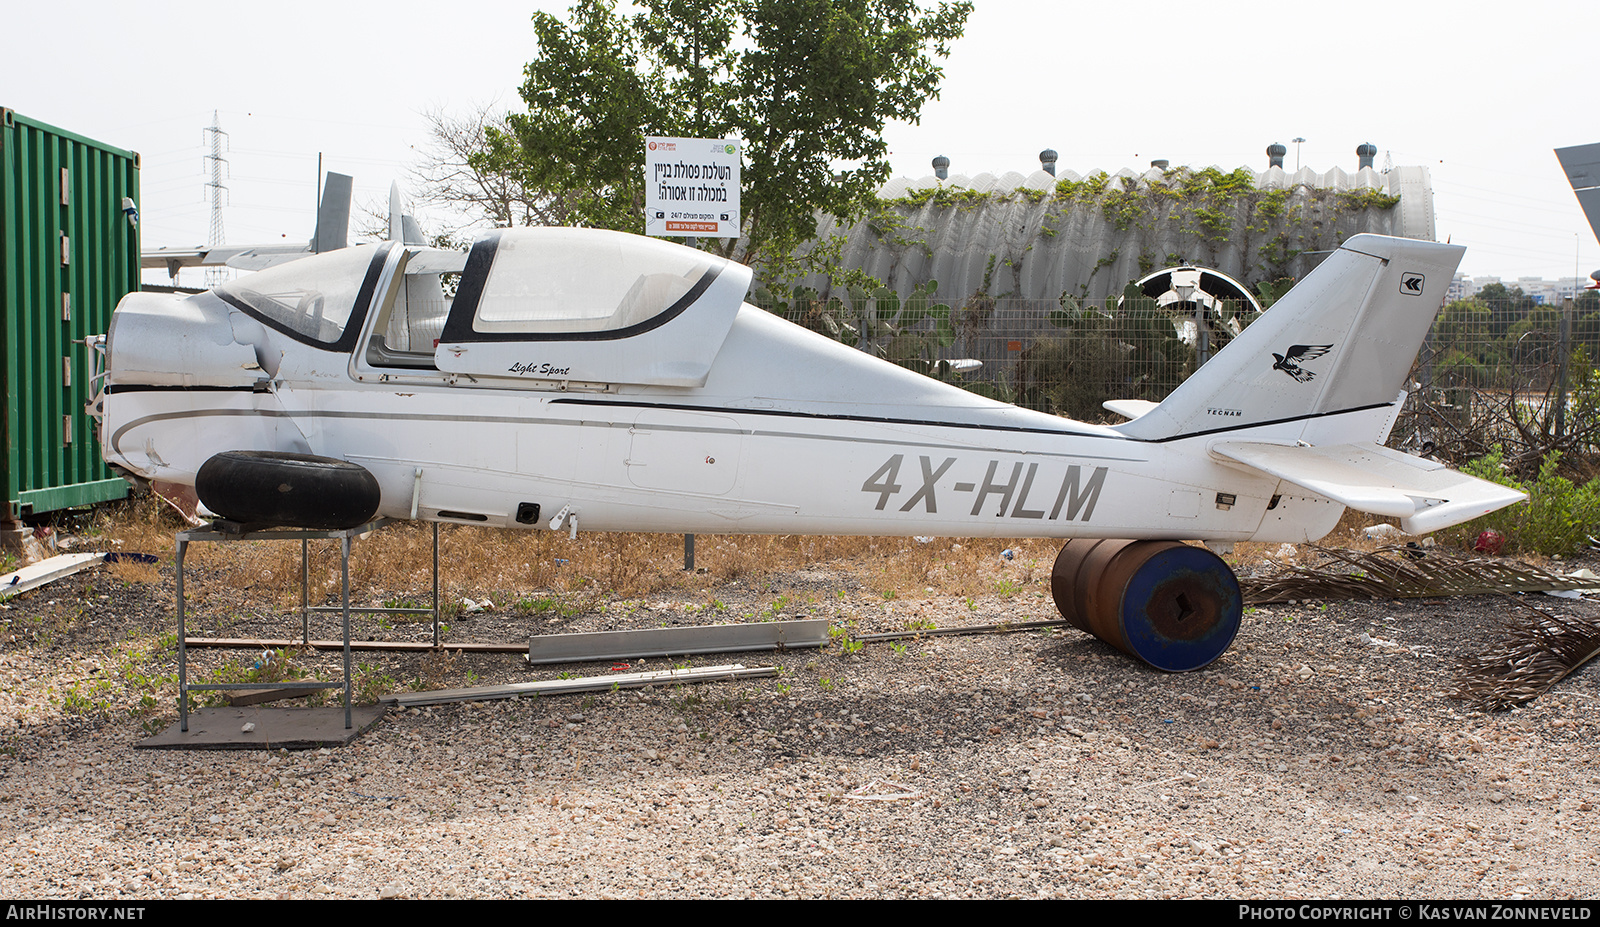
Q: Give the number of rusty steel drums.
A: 1